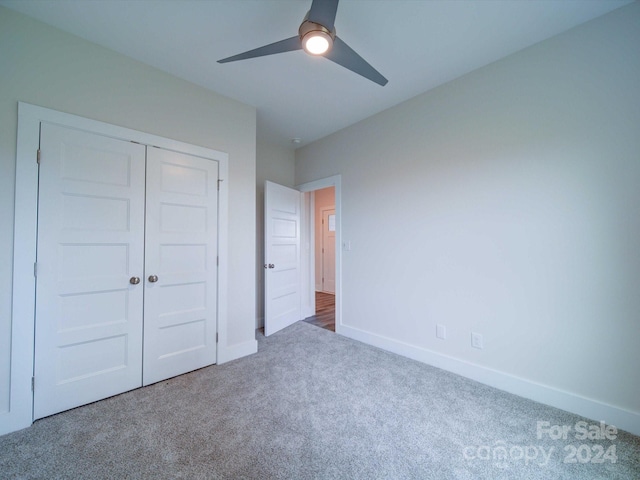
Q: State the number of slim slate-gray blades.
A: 3